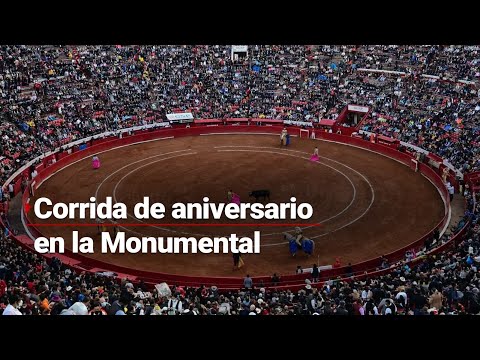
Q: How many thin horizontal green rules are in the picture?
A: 0